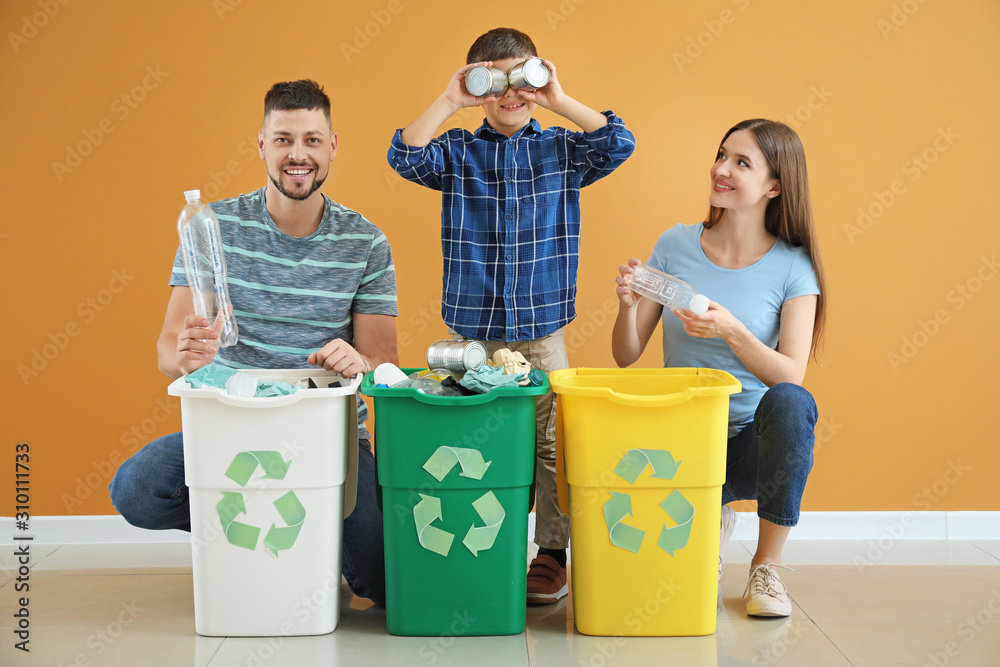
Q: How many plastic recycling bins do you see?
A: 3